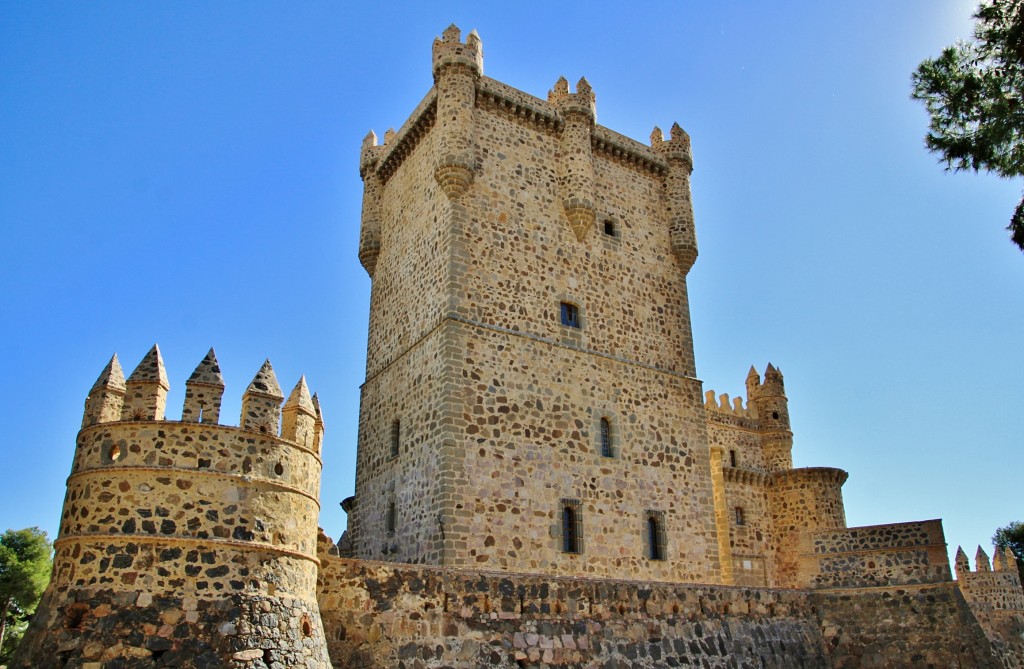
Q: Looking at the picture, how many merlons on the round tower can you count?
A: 6